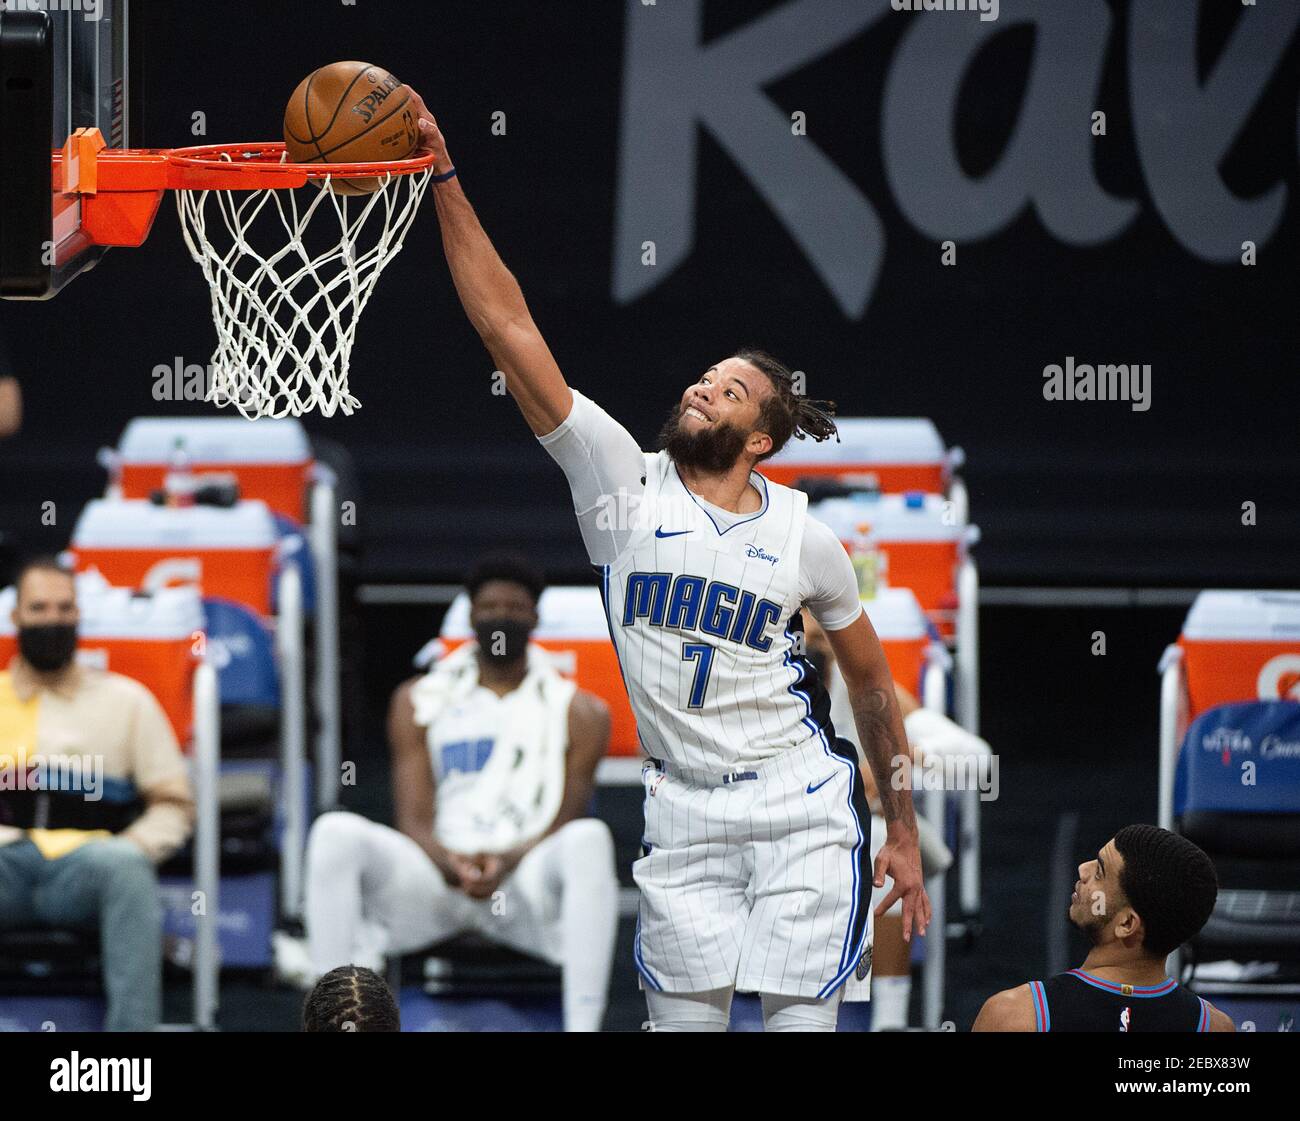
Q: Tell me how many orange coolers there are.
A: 8